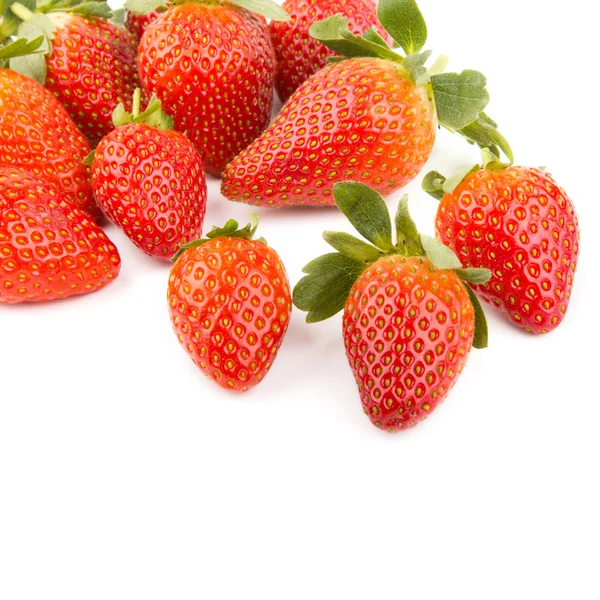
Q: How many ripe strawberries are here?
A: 11